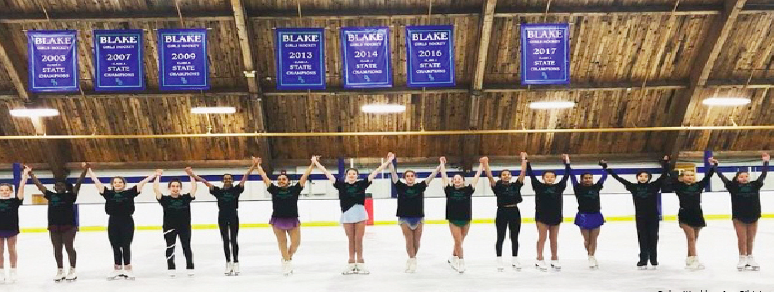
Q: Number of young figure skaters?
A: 15